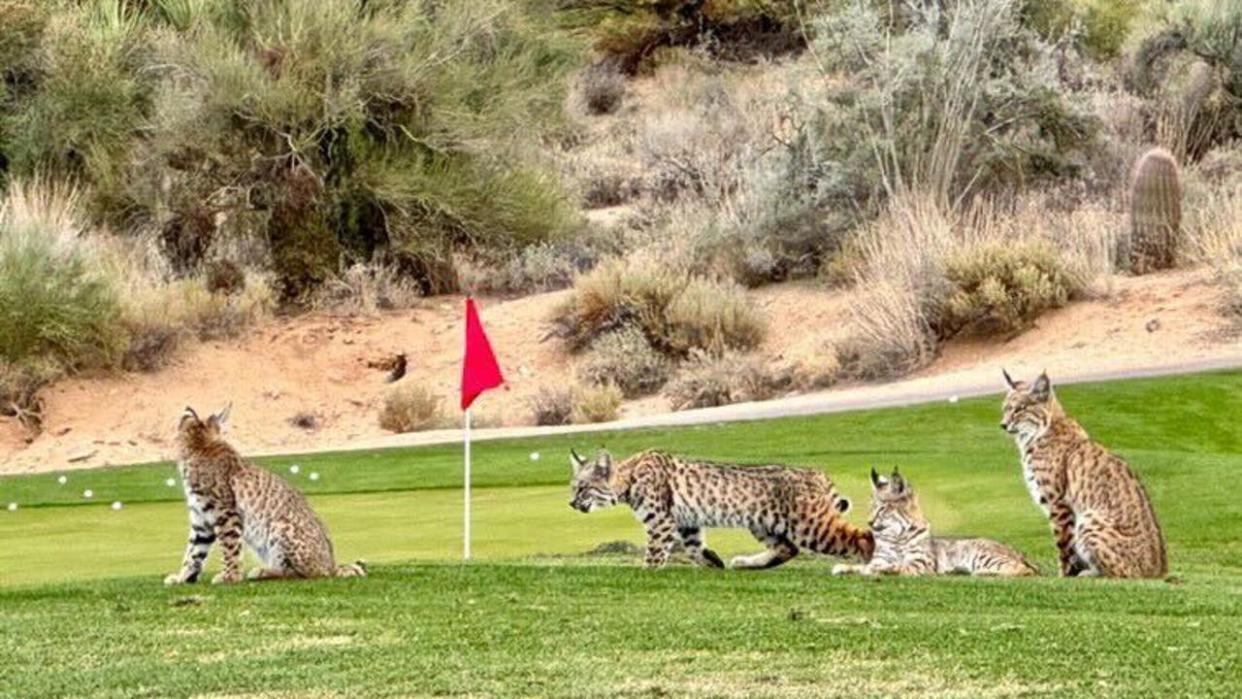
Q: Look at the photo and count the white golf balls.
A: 9